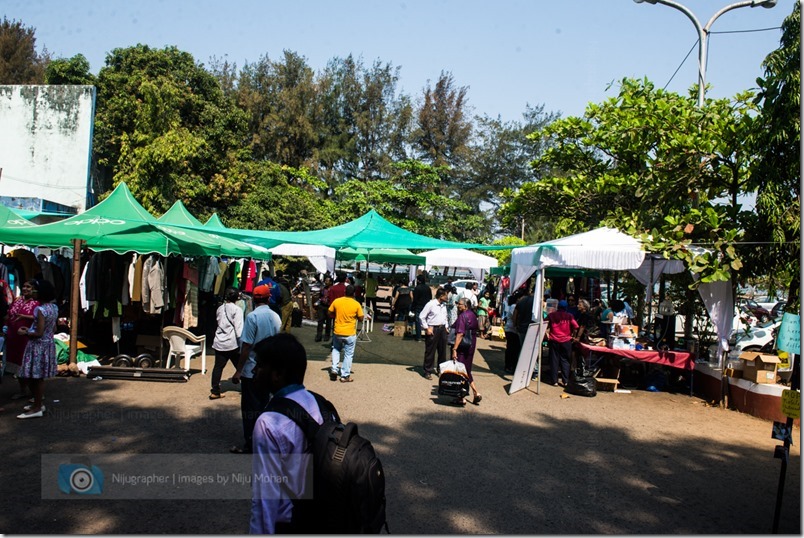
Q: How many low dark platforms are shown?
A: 1